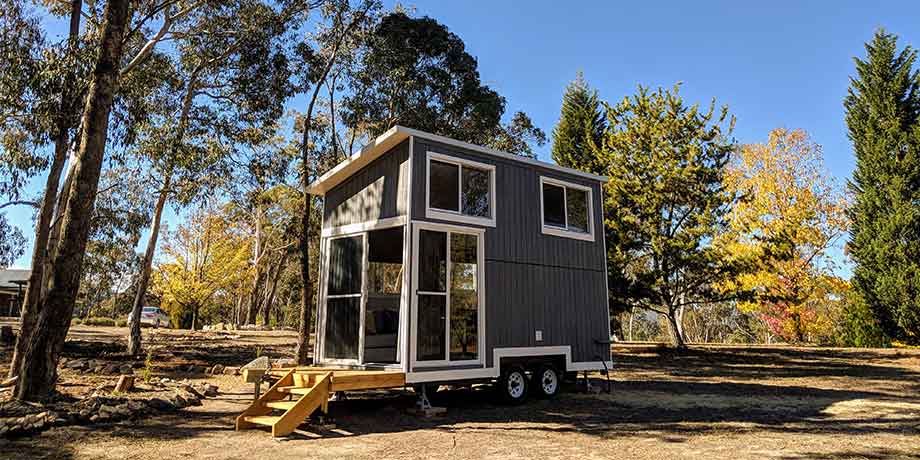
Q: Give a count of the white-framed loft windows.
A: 2